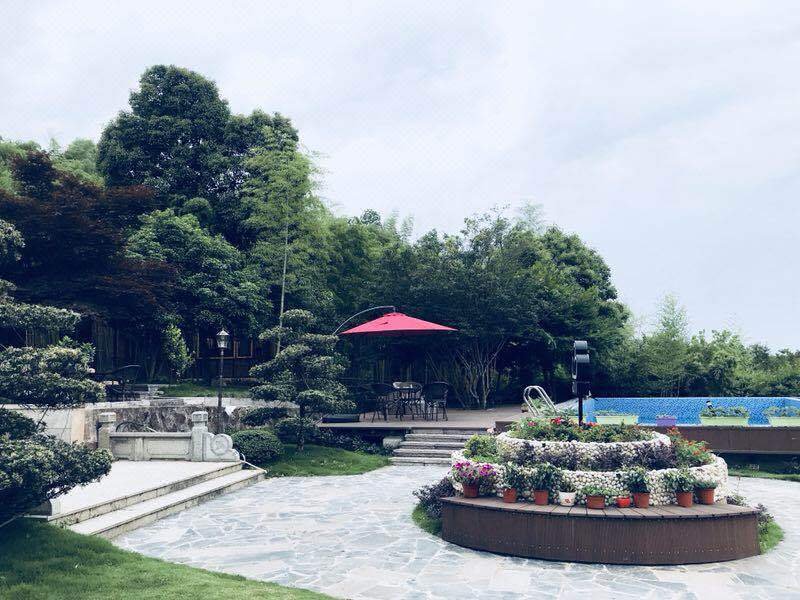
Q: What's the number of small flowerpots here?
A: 9